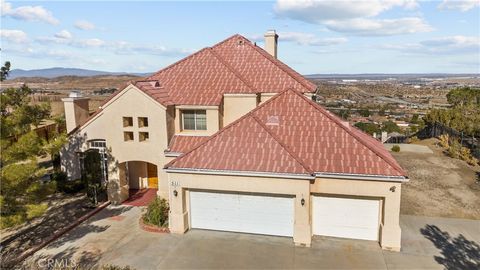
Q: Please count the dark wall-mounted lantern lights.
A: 2